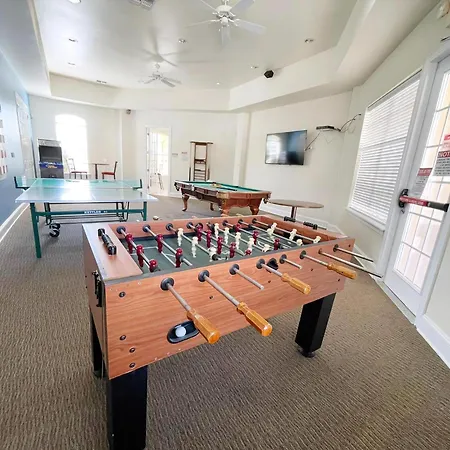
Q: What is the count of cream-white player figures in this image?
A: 13